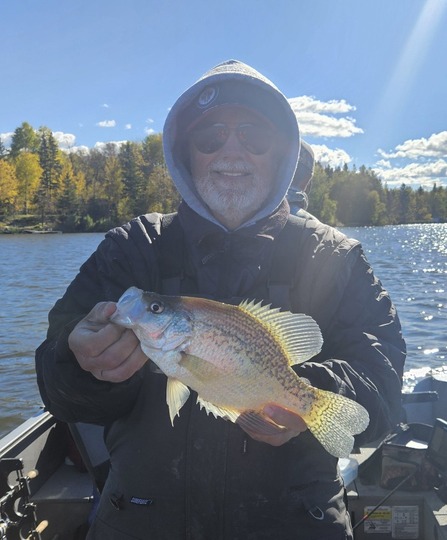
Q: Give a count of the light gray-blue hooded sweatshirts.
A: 1